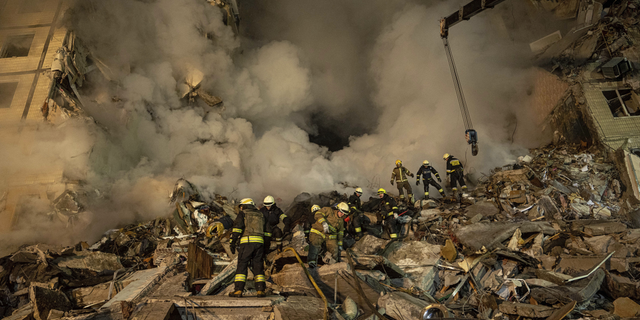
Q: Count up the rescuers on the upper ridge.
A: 3